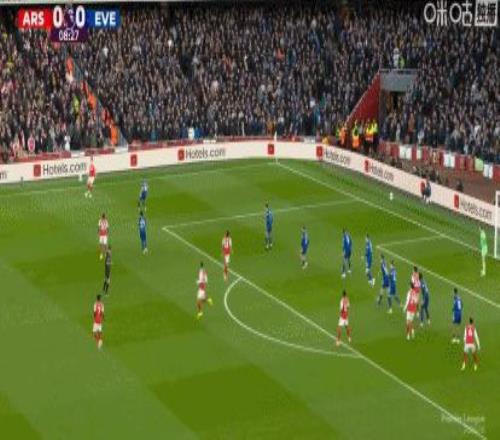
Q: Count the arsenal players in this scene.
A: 9